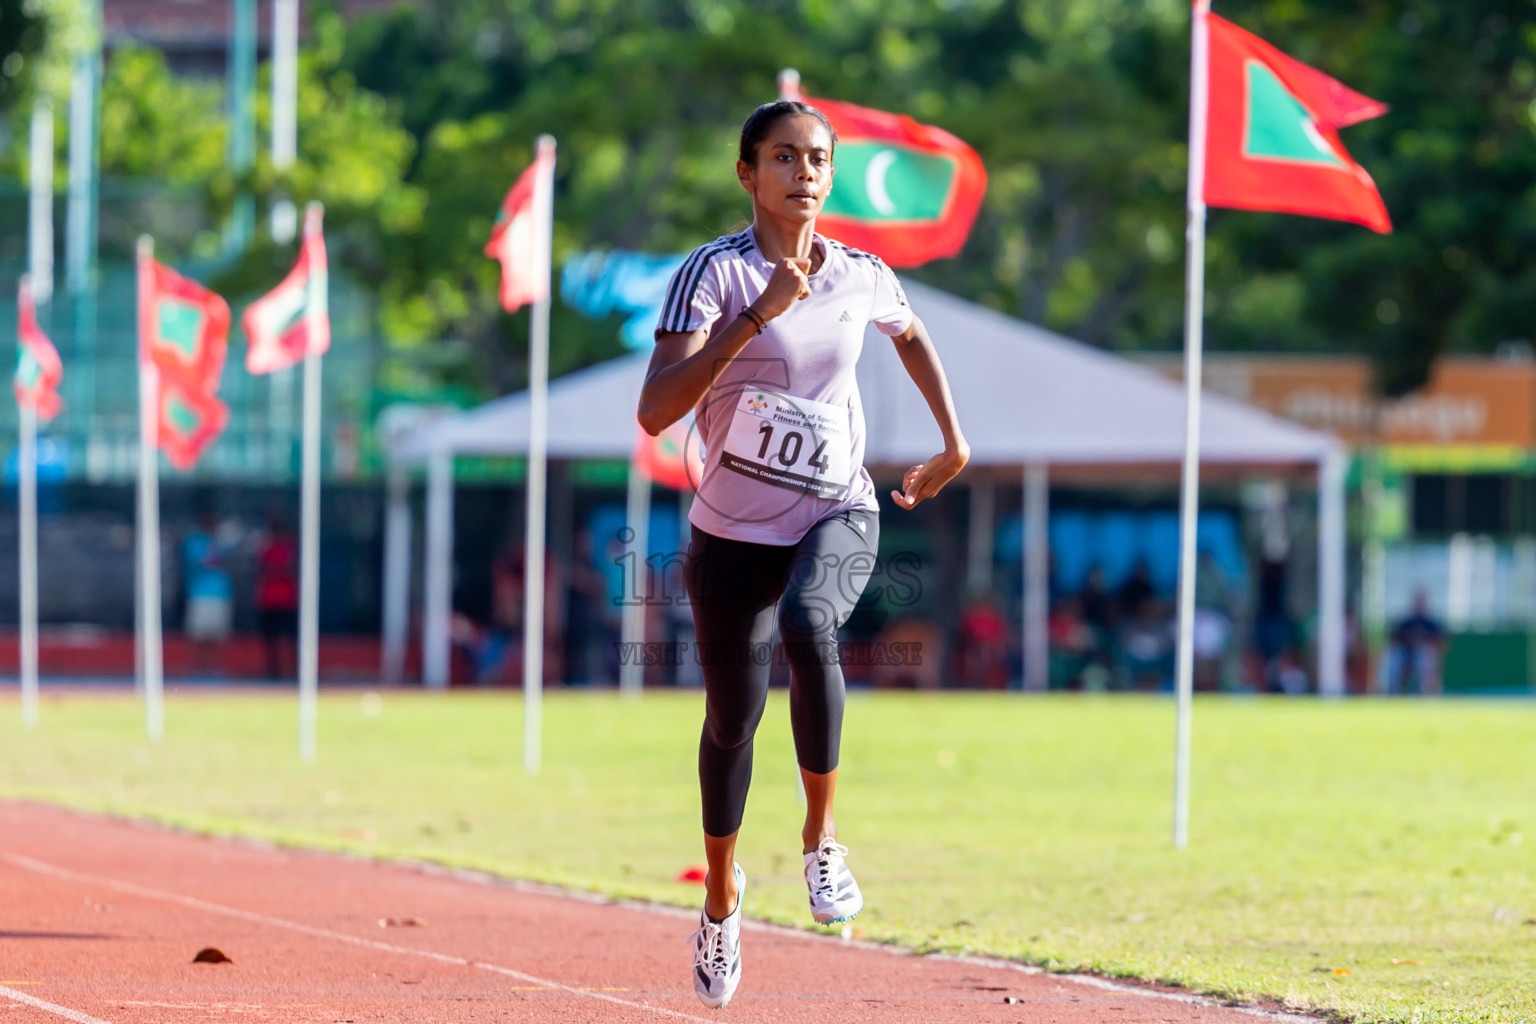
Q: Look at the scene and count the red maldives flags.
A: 8